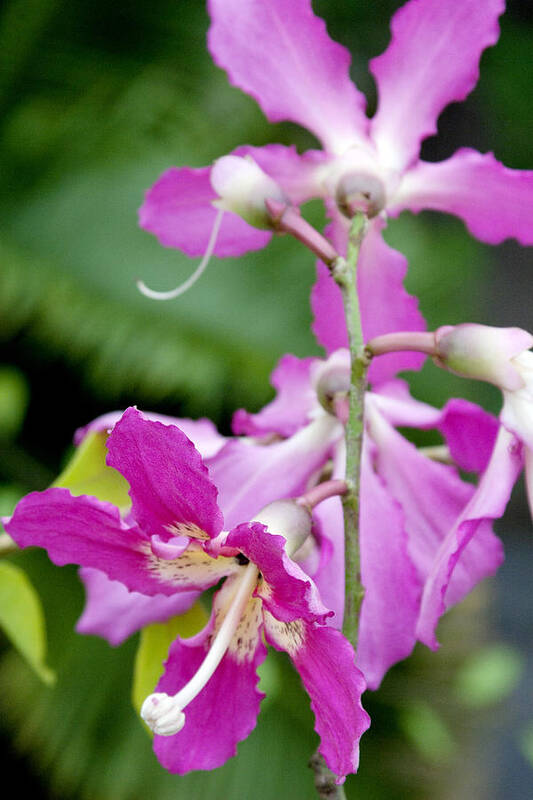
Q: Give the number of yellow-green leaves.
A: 3